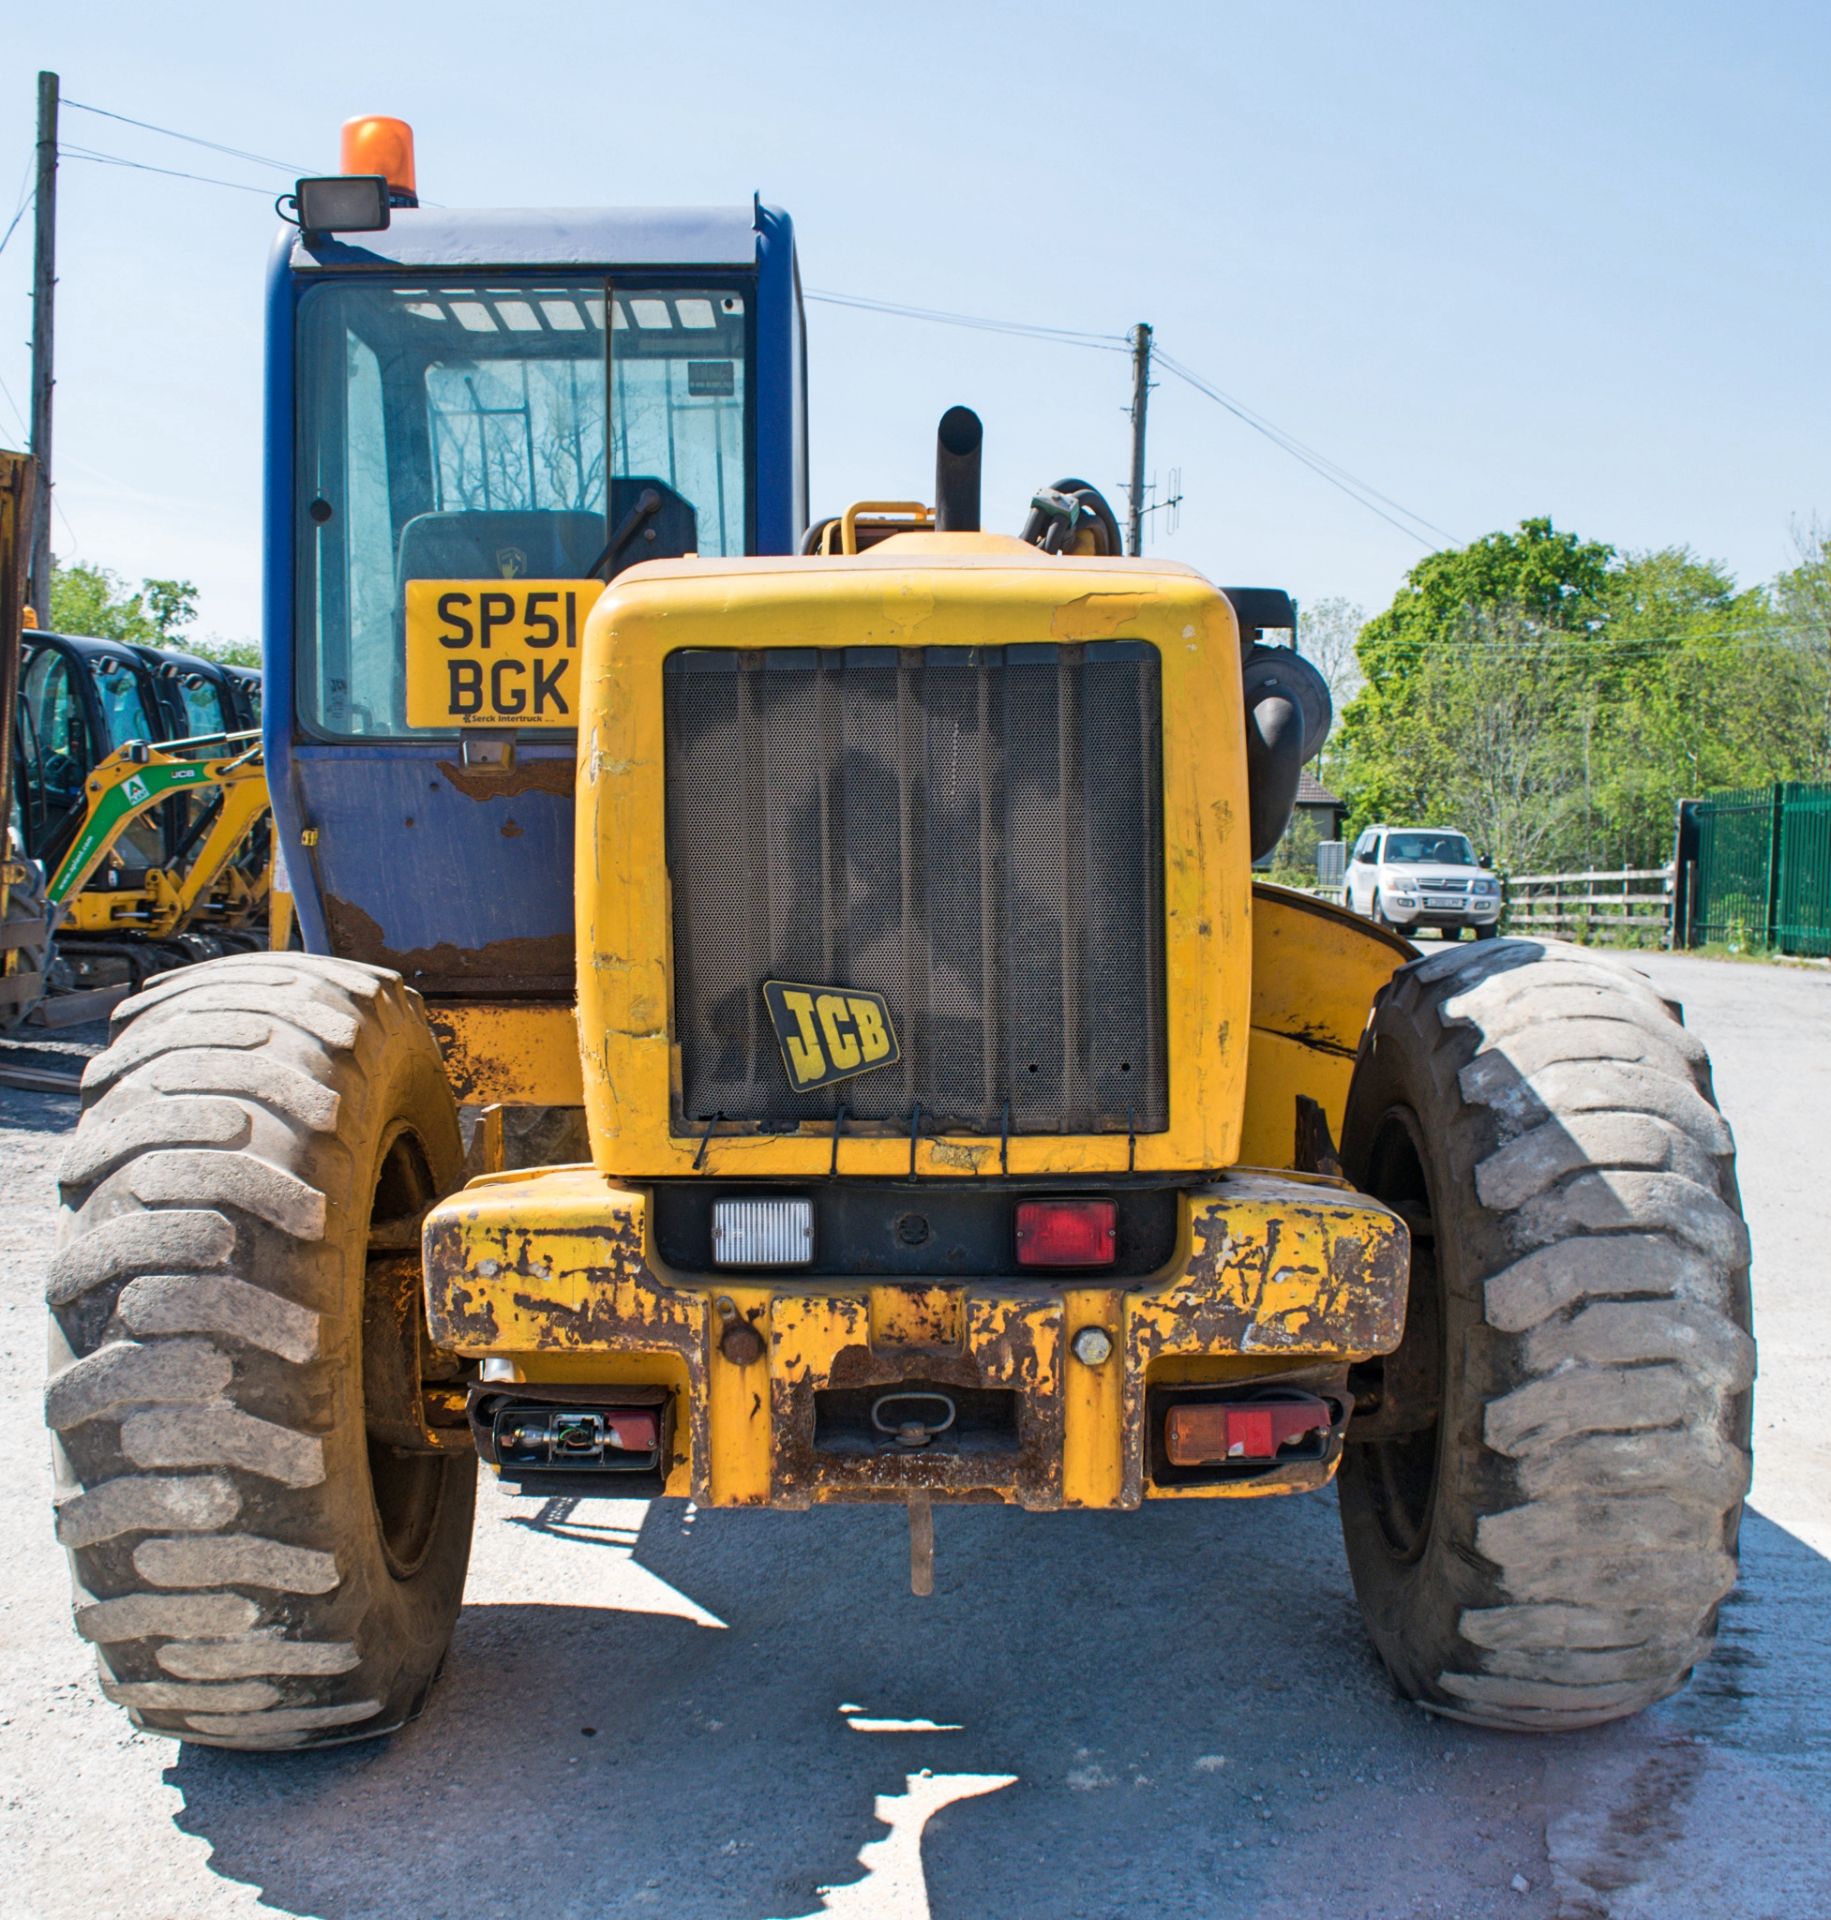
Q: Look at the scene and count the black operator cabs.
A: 3